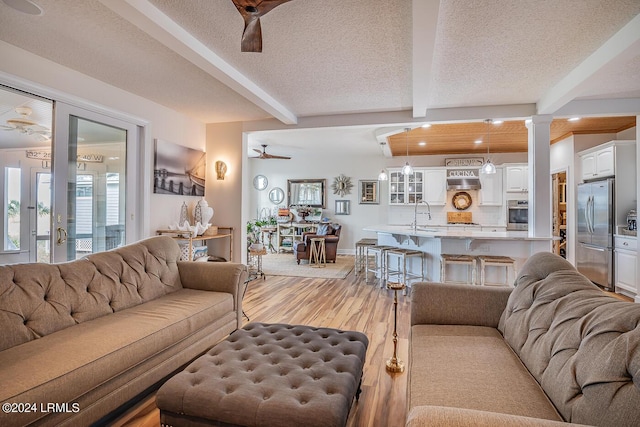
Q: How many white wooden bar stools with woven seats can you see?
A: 5